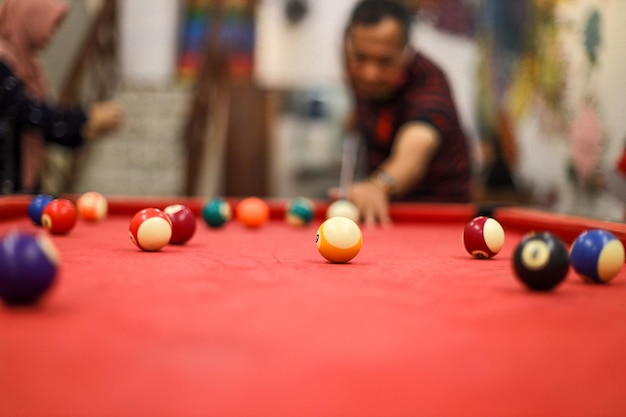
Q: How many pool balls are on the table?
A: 14